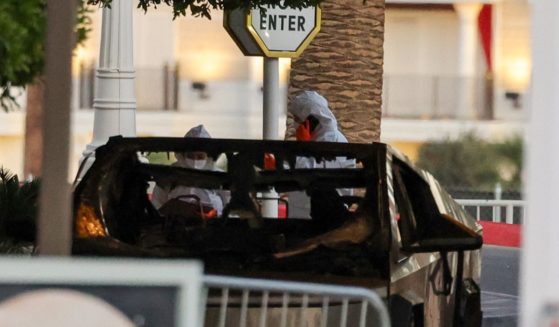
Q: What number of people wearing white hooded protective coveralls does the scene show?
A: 2